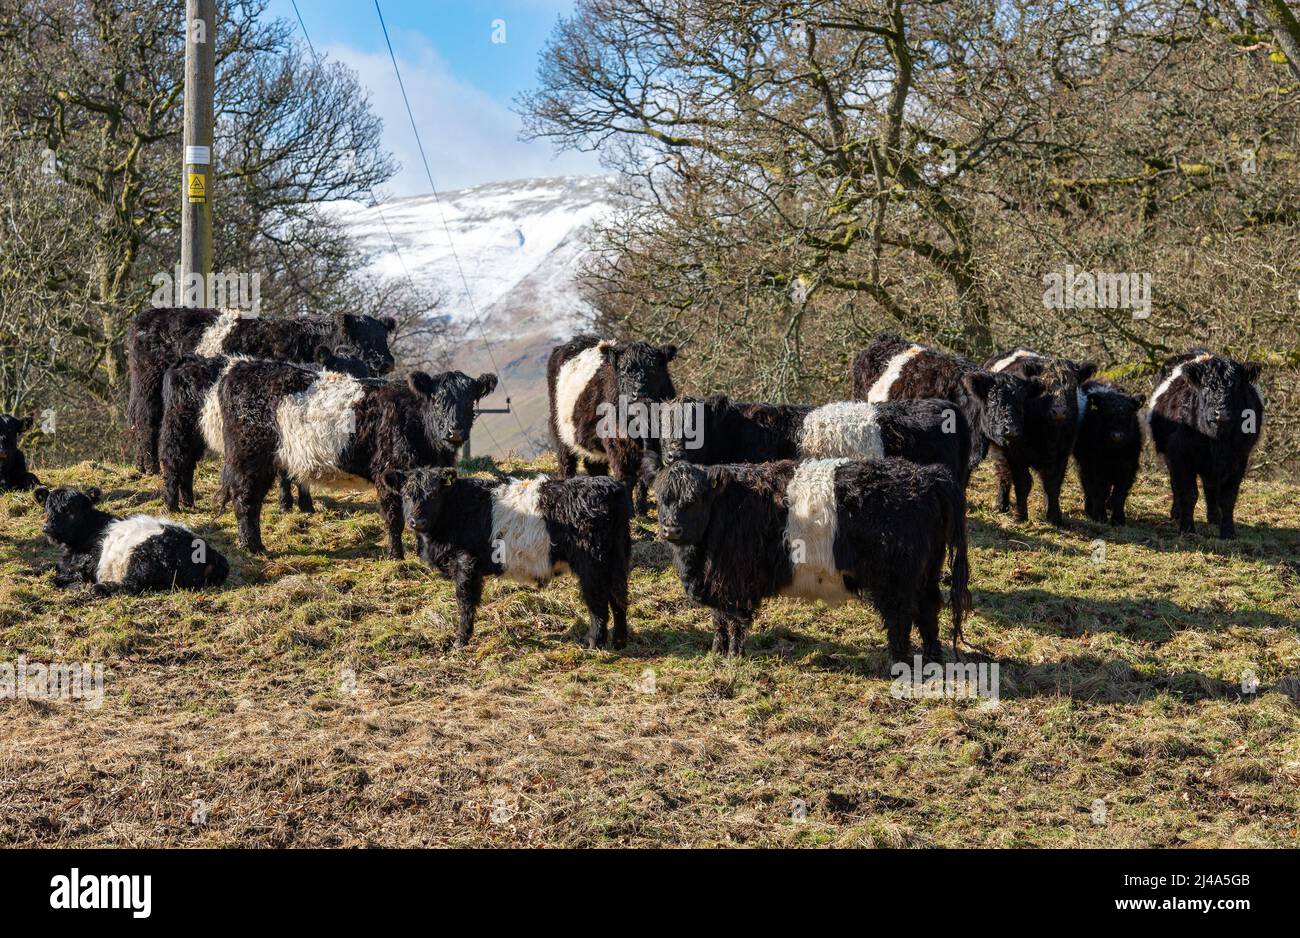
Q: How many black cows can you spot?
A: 13